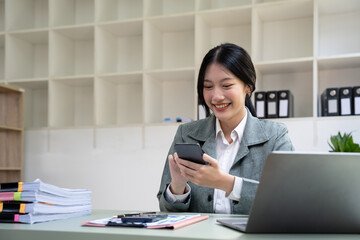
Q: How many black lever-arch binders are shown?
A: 6